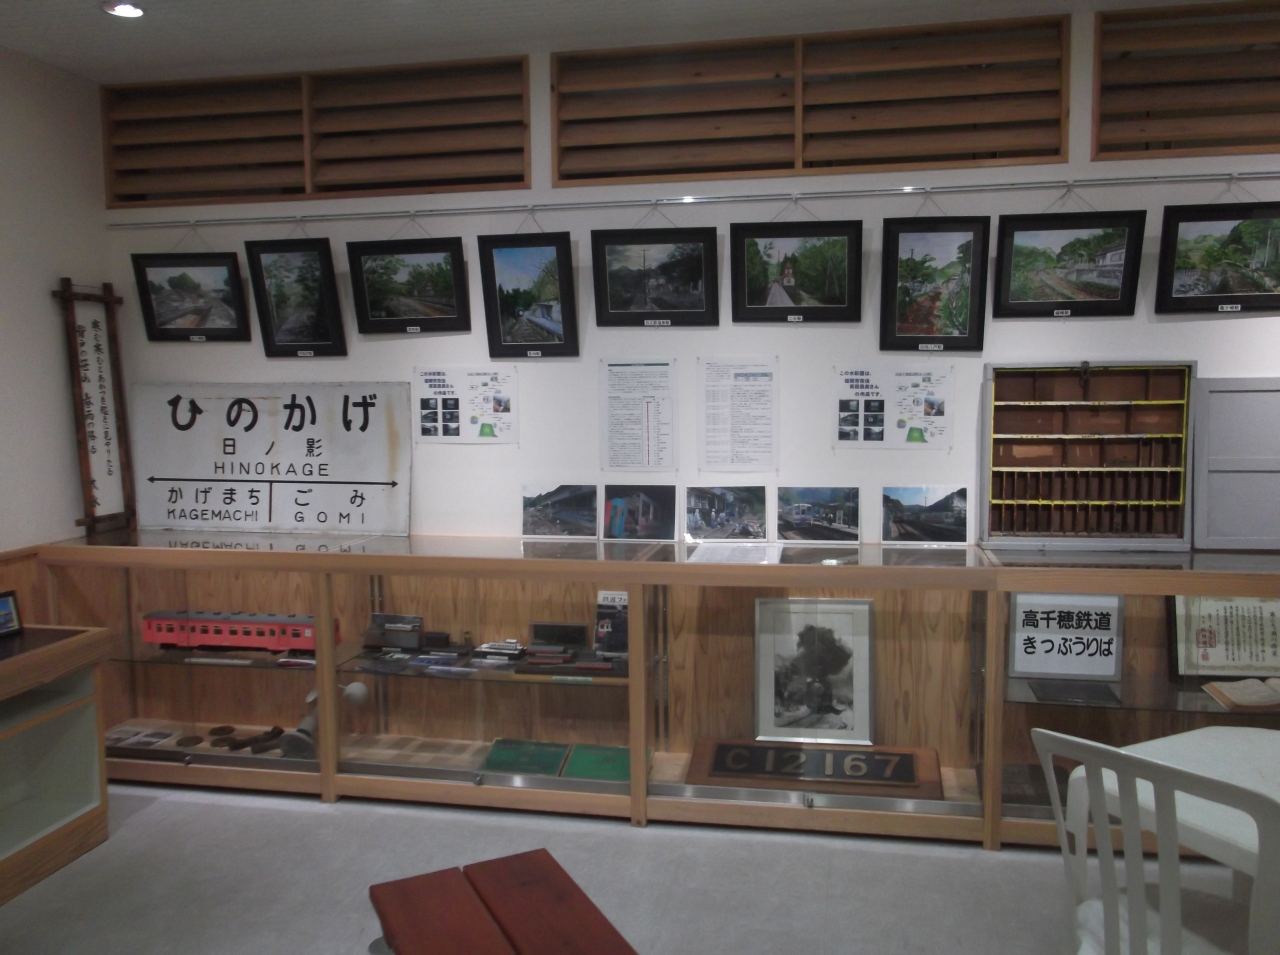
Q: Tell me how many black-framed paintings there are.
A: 9